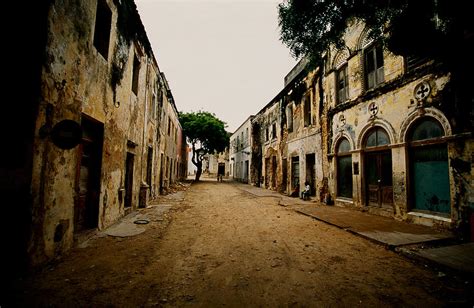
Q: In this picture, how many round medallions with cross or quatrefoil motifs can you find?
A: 3